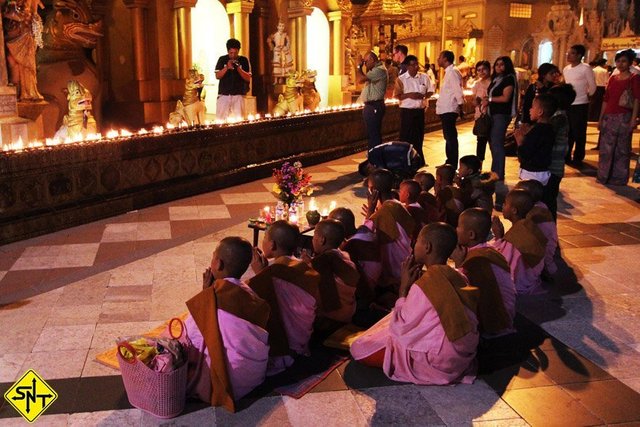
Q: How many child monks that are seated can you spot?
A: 12